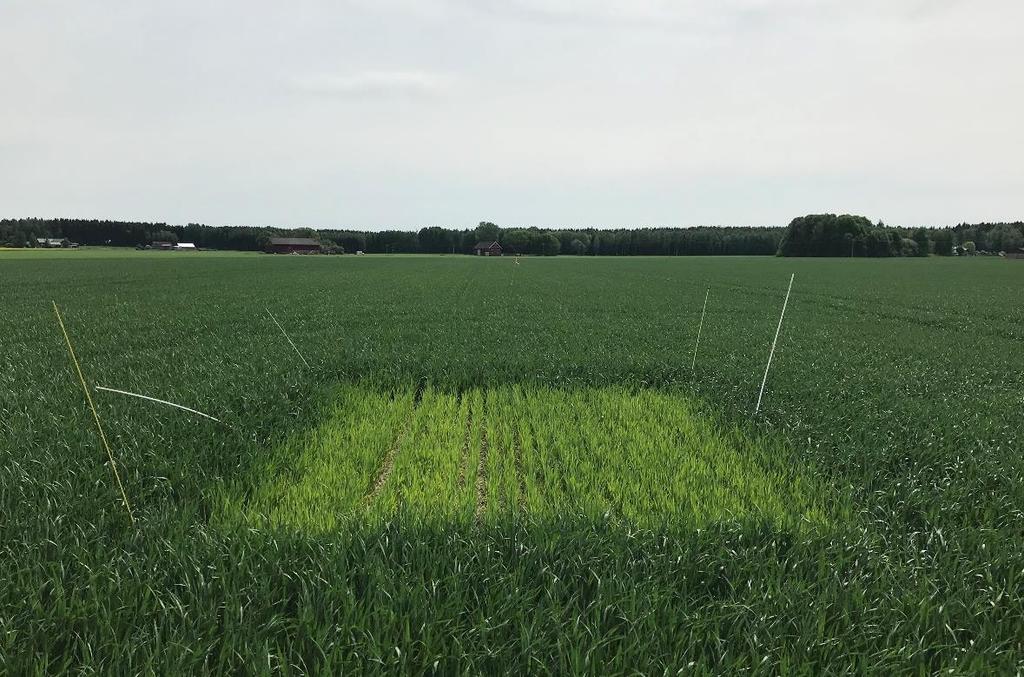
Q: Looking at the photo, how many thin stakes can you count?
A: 5